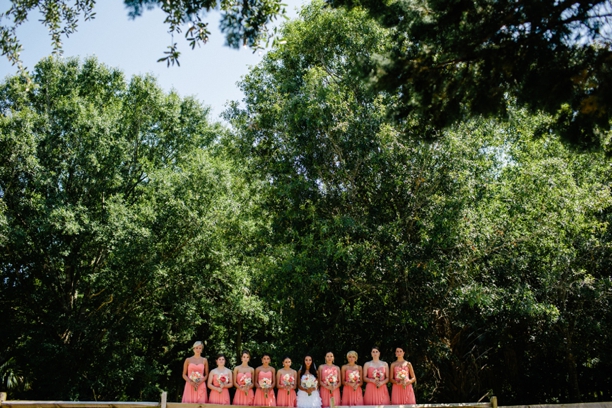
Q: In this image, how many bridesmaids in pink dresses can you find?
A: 9